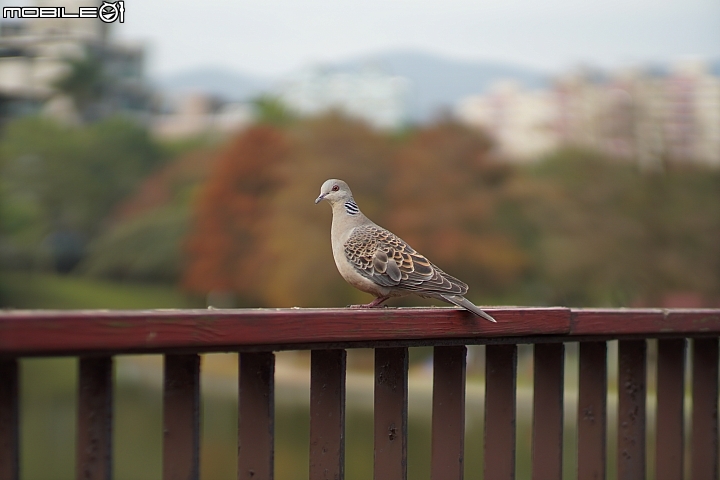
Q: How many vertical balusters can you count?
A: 13